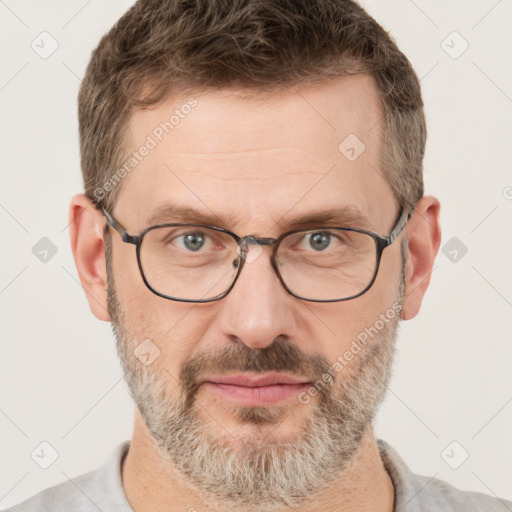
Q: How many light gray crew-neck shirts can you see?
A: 1